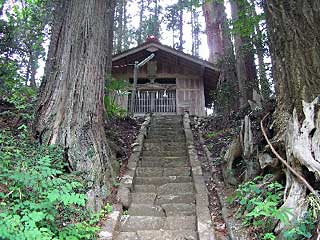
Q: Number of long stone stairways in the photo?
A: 1